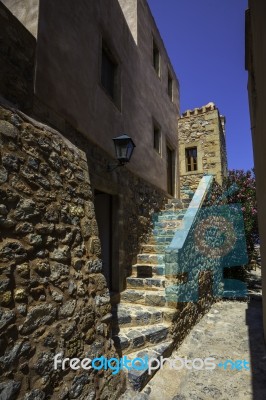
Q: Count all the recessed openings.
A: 7